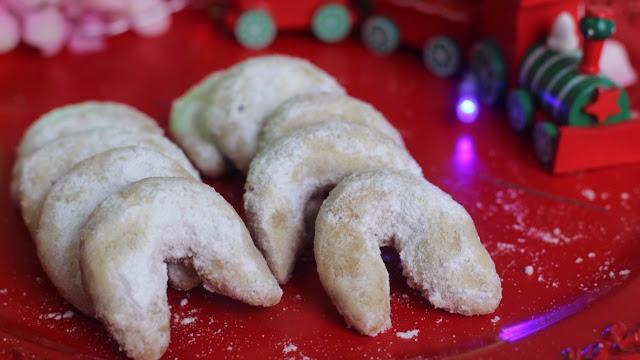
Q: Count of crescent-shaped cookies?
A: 9